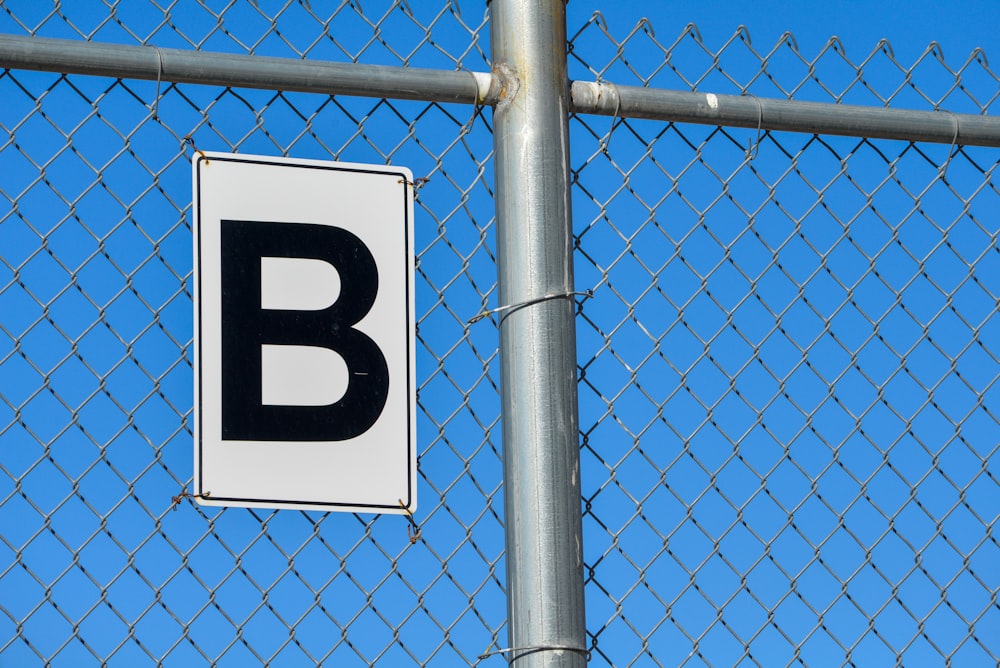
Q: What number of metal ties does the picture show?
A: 11